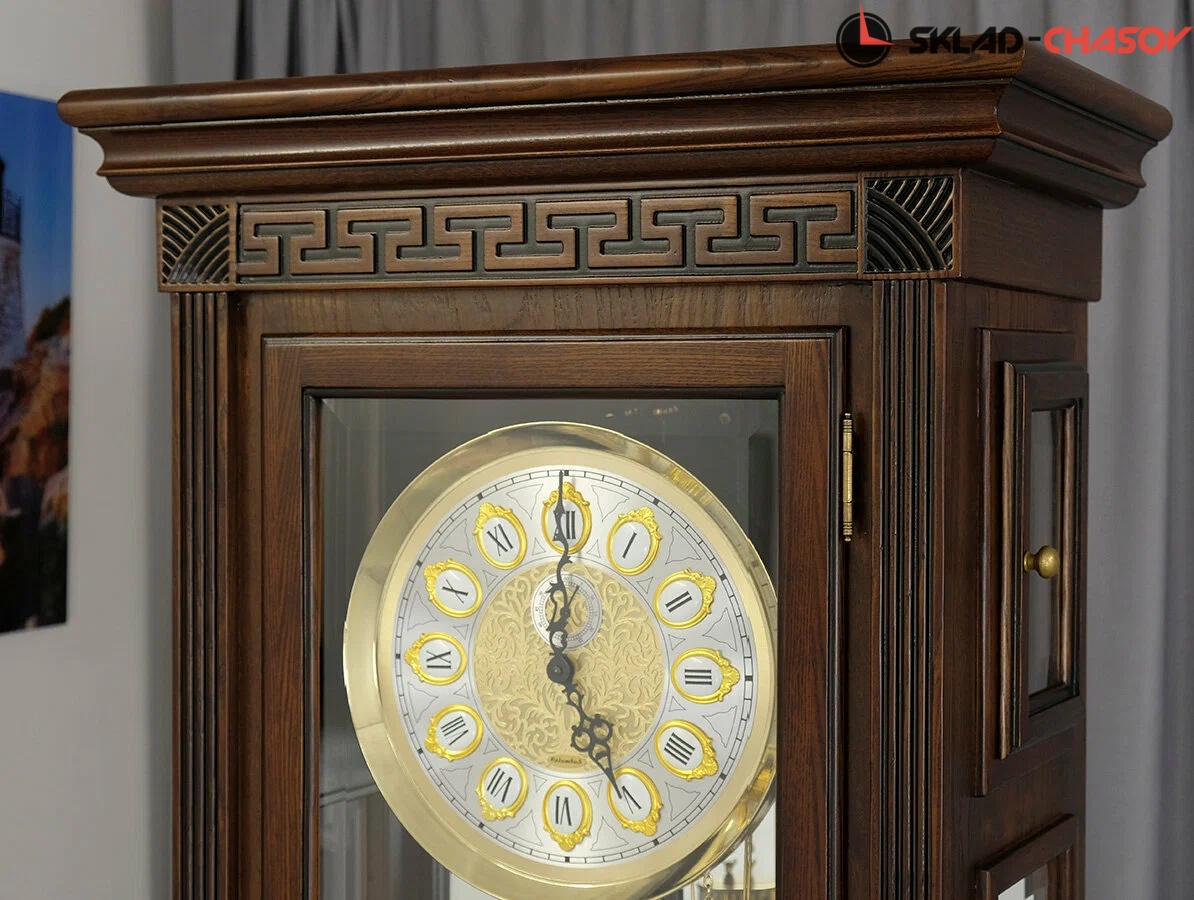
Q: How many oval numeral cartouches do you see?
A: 12